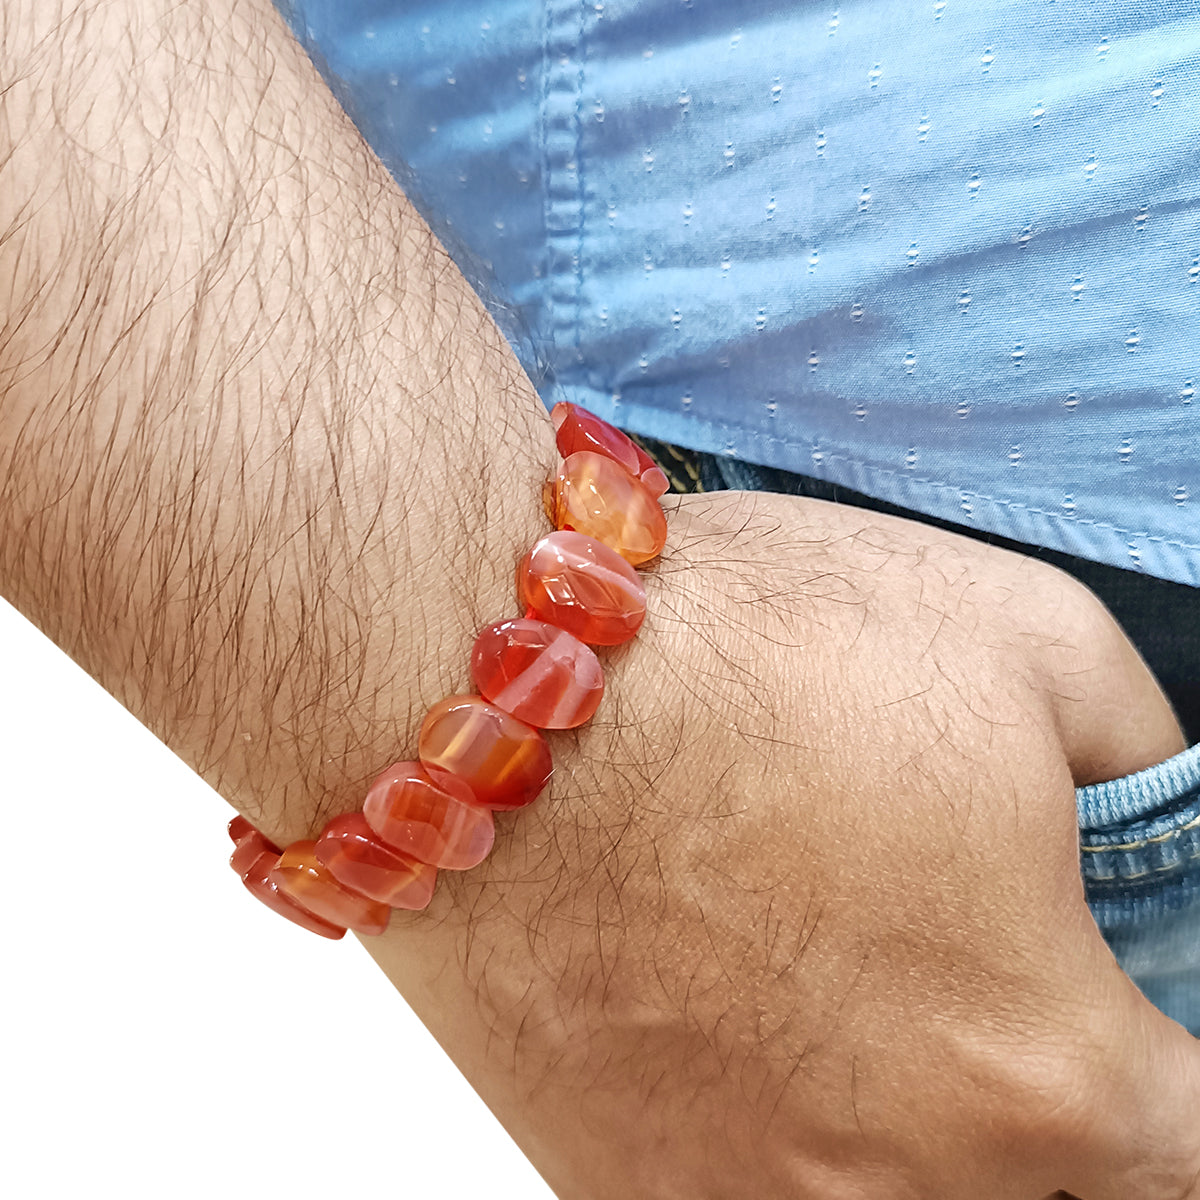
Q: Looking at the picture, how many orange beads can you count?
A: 3